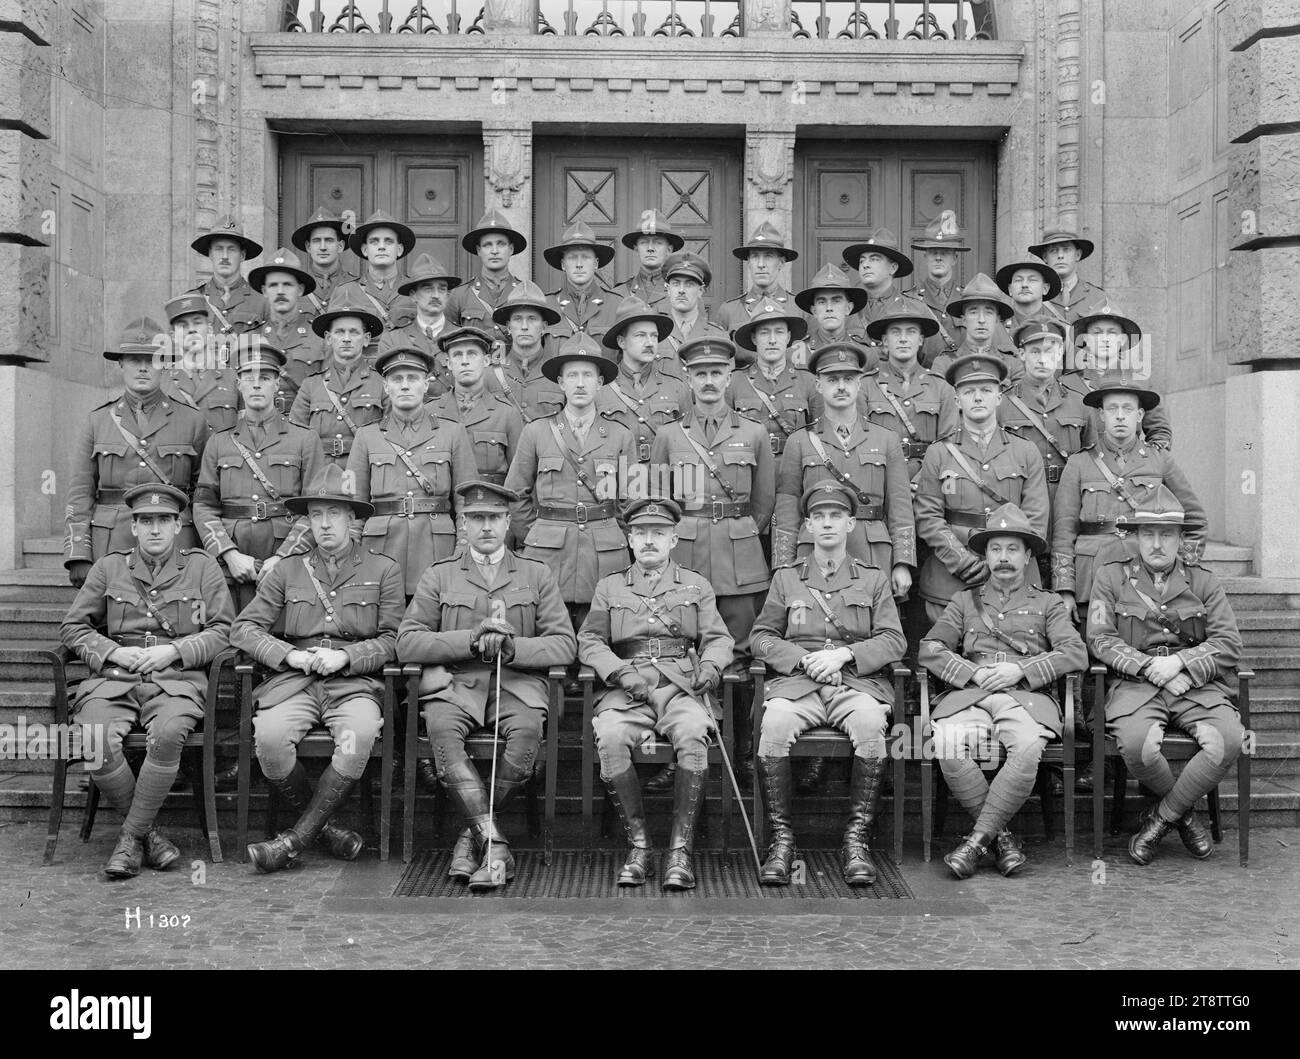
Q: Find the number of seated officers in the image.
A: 7